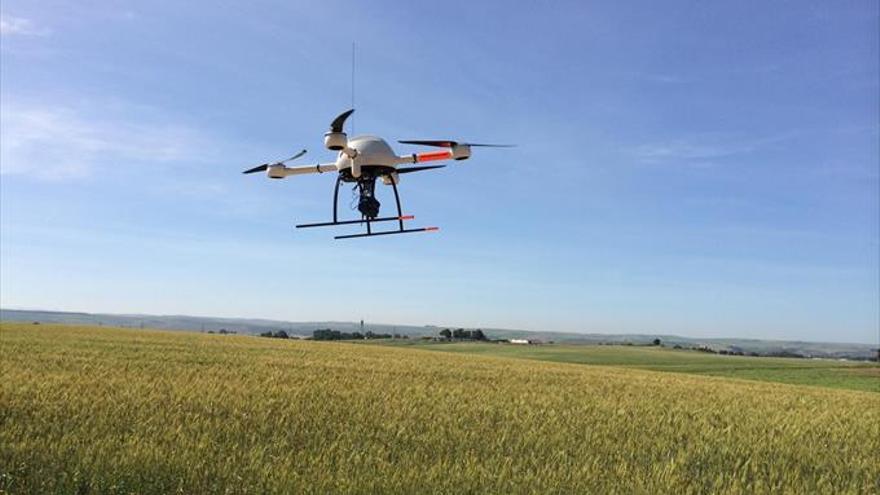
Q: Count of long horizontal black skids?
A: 2